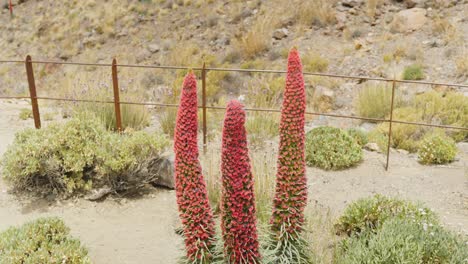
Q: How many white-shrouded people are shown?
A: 0